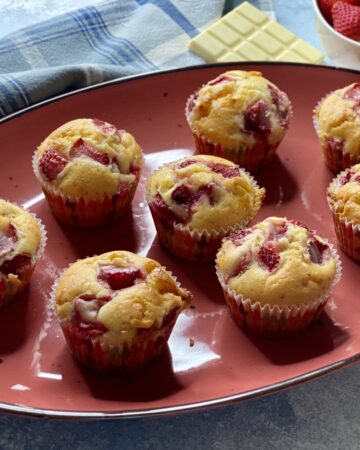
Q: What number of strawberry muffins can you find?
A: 8